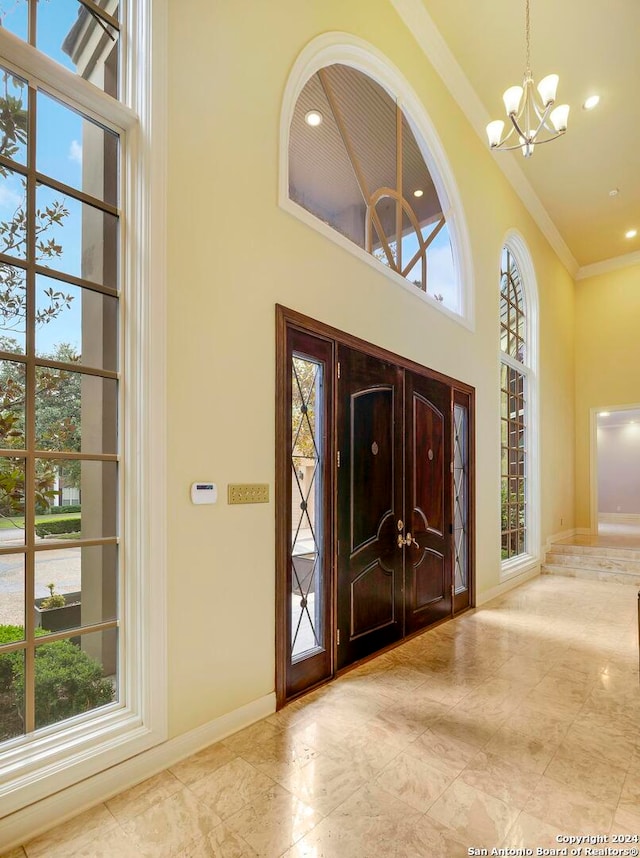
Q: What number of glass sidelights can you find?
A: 2